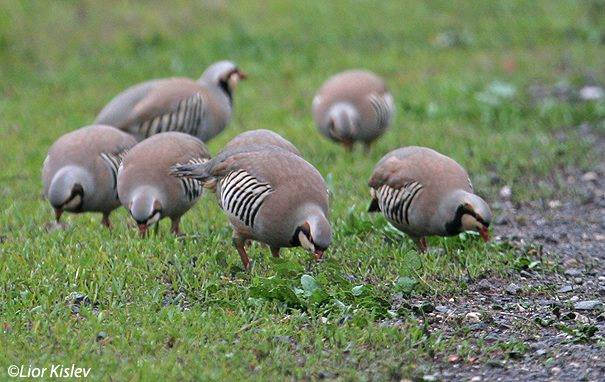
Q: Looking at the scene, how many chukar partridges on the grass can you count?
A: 7